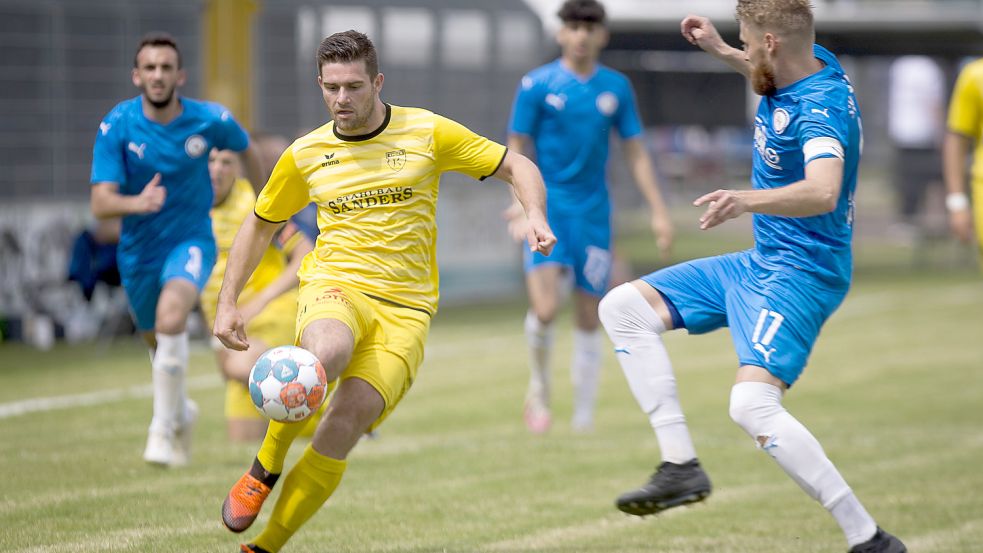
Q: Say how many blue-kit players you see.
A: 3